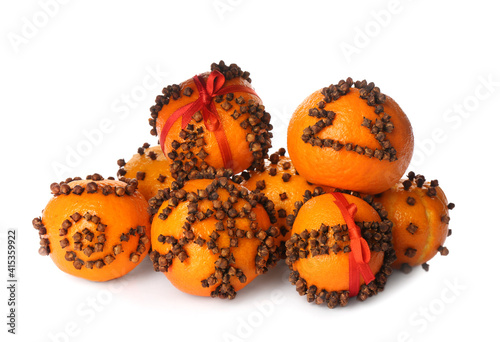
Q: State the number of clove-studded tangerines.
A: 8